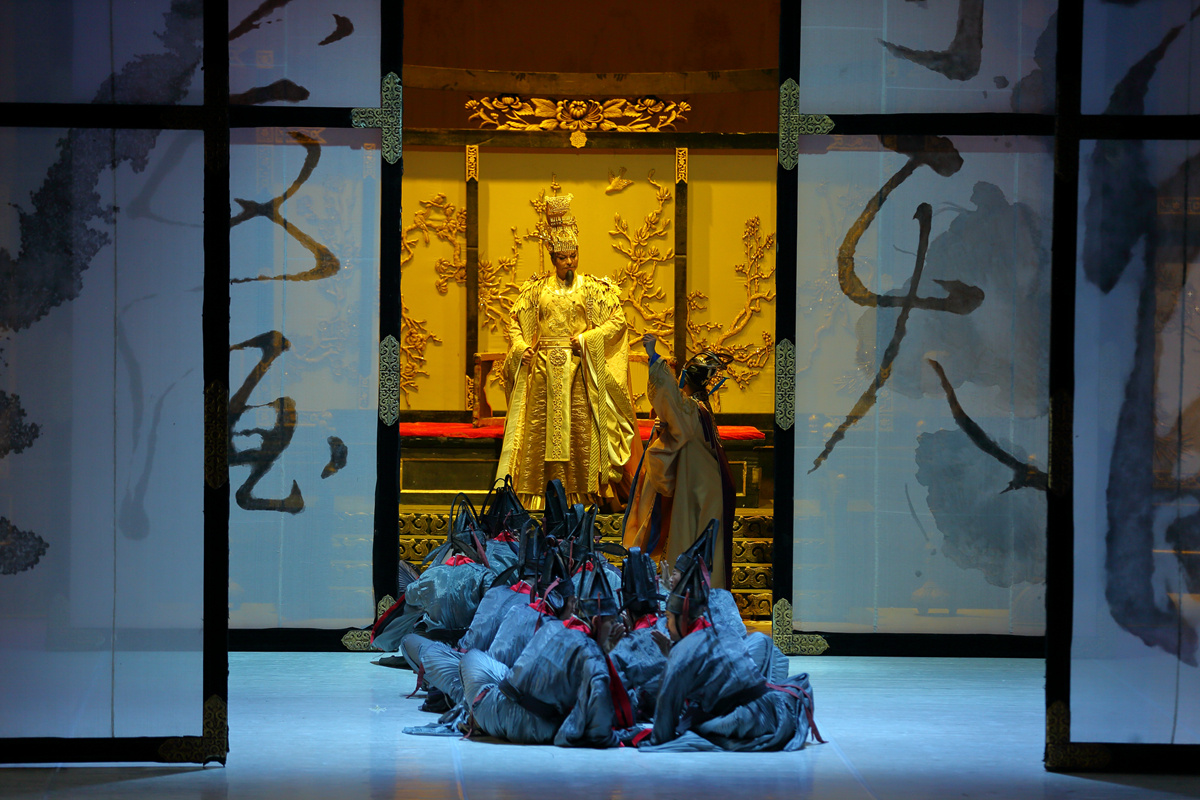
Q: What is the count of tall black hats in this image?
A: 11